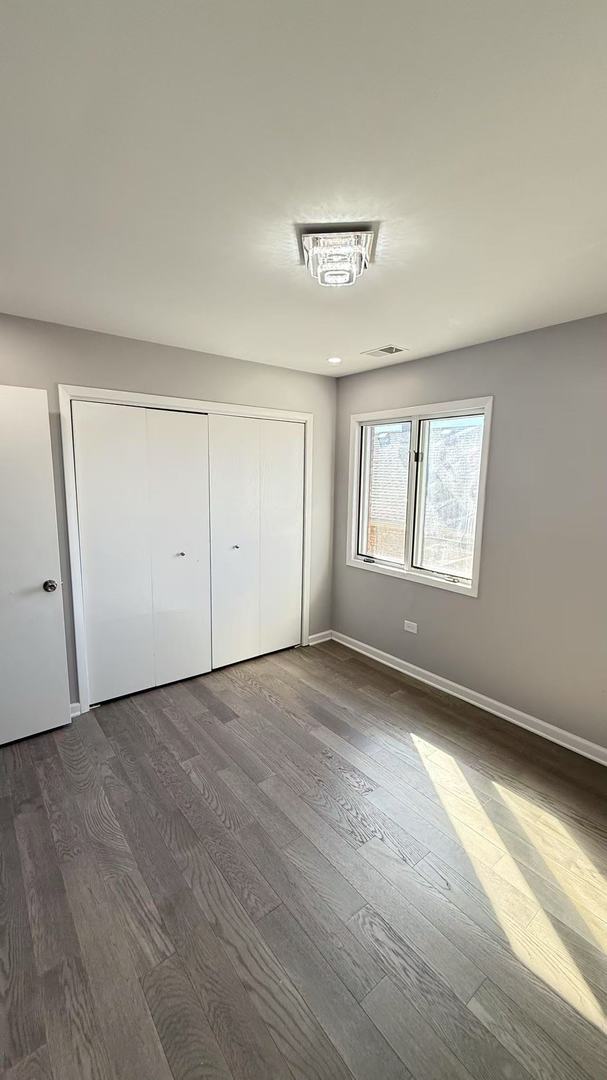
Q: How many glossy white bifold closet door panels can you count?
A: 4